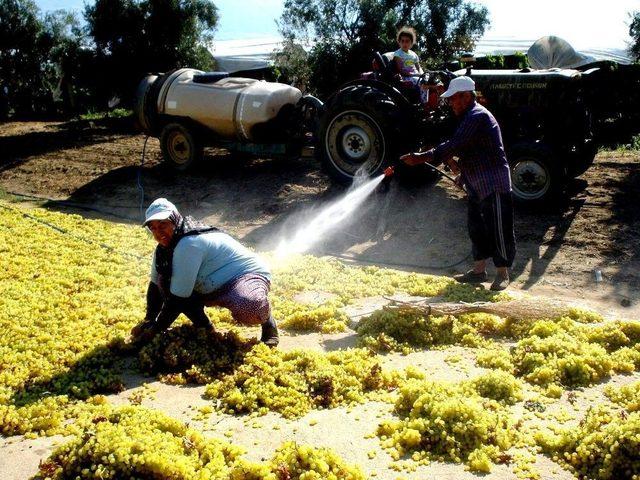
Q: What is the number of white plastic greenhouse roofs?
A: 2